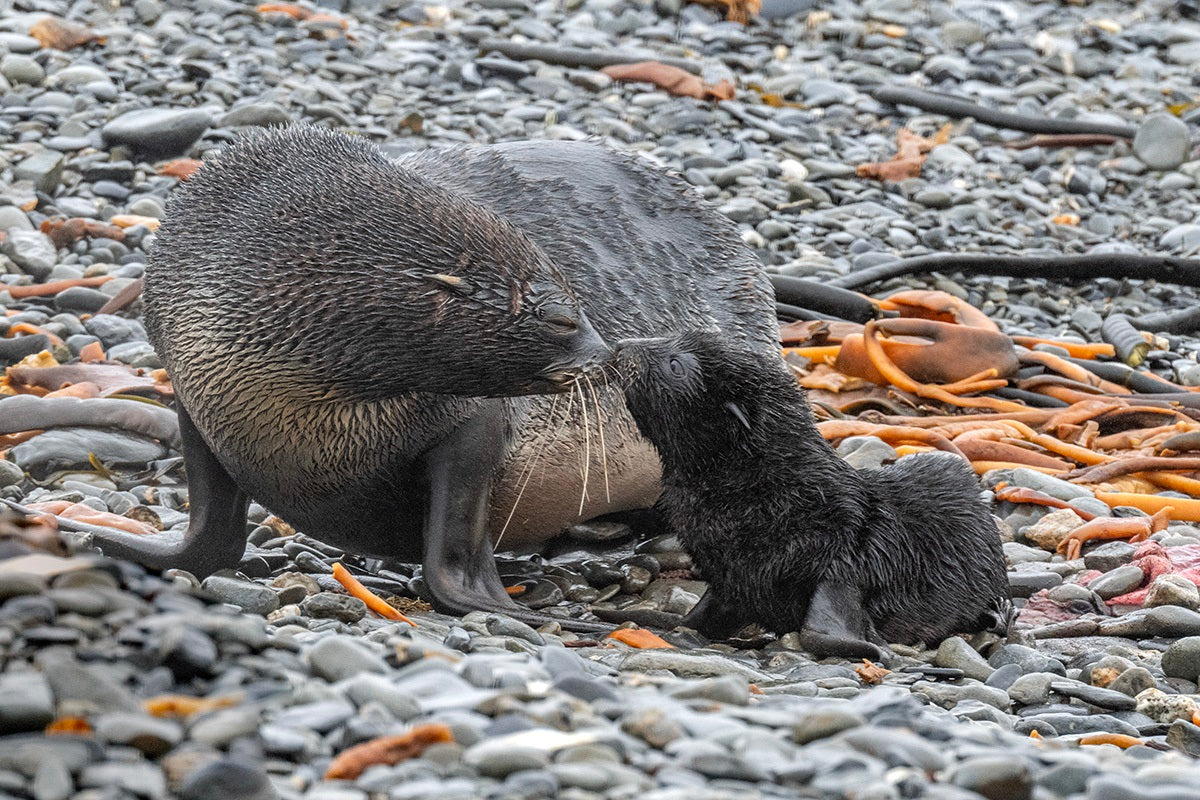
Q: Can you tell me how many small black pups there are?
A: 1